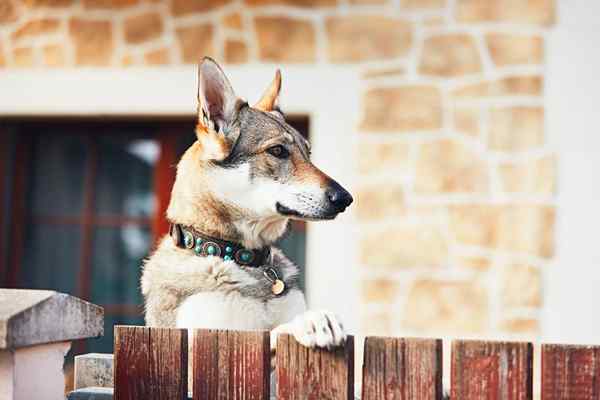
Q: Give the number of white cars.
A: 0